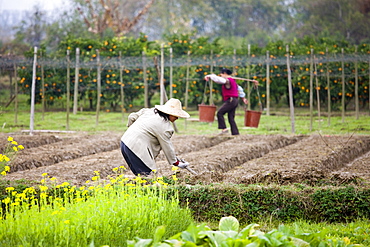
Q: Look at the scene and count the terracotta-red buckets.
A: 2